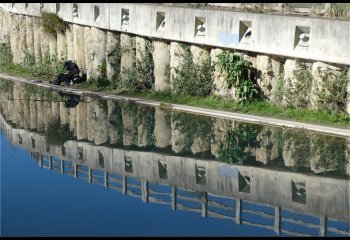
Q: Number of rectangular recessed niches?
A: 11